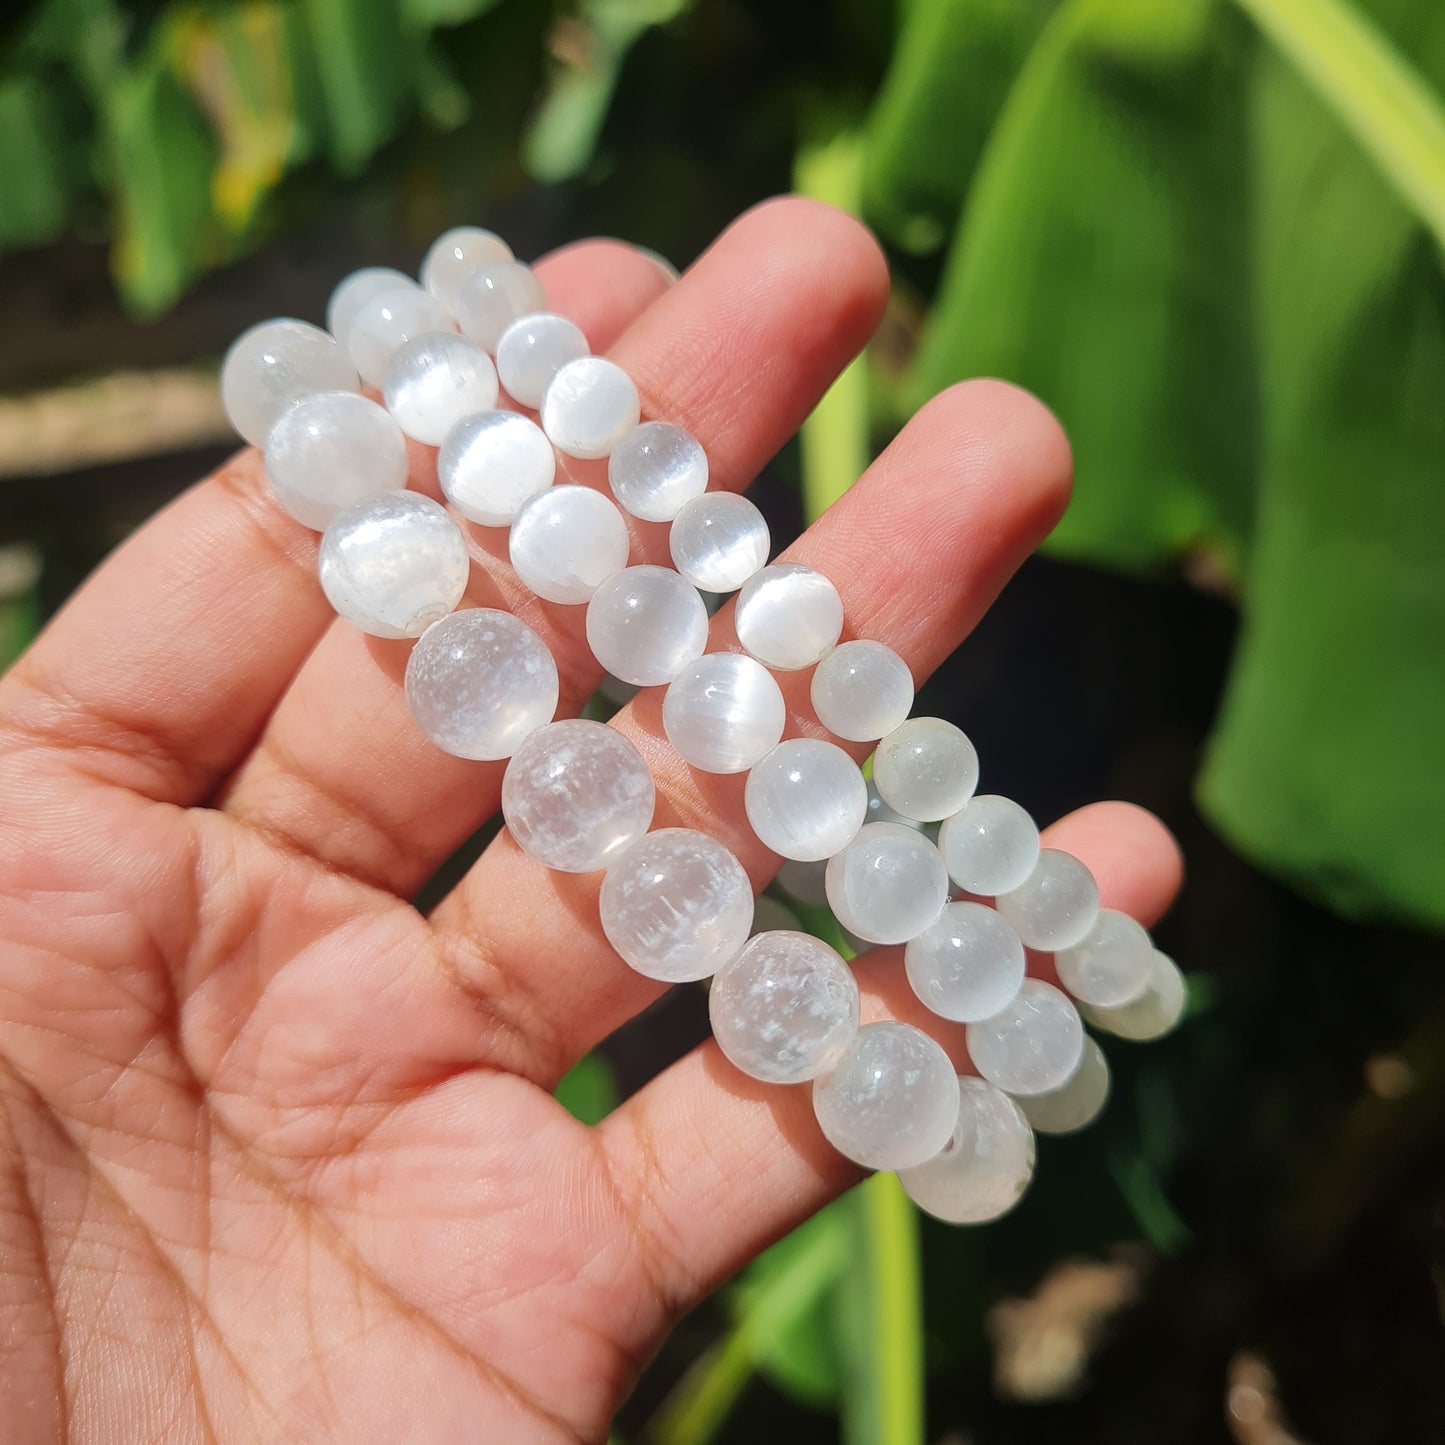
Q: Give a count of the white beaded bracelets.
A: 3